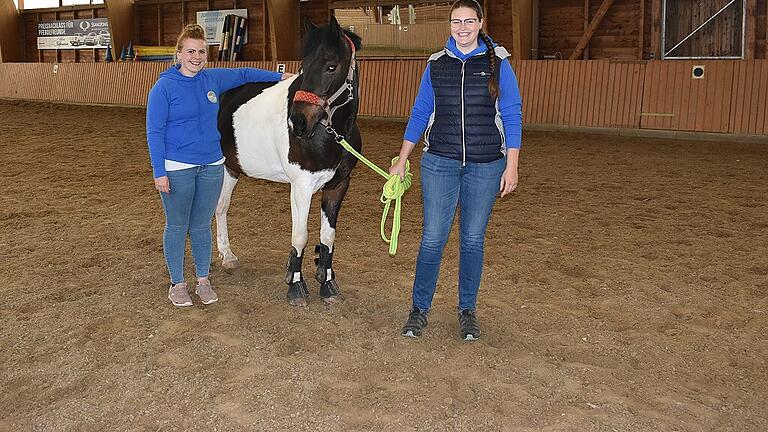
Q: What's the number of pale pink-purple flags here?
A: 0